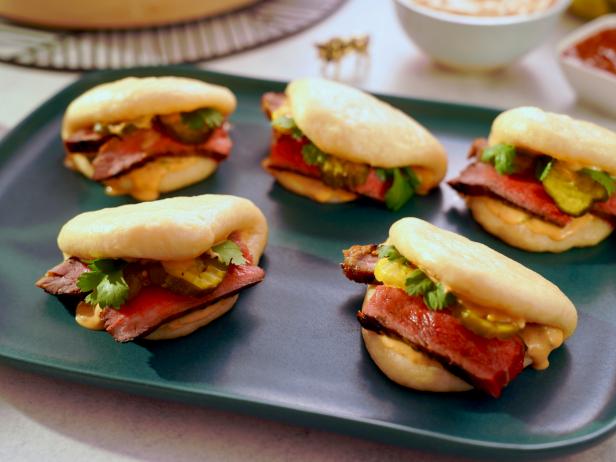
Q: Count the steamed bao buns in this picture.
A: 5